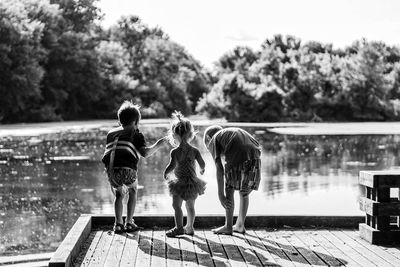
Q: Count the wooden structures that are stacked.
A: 3